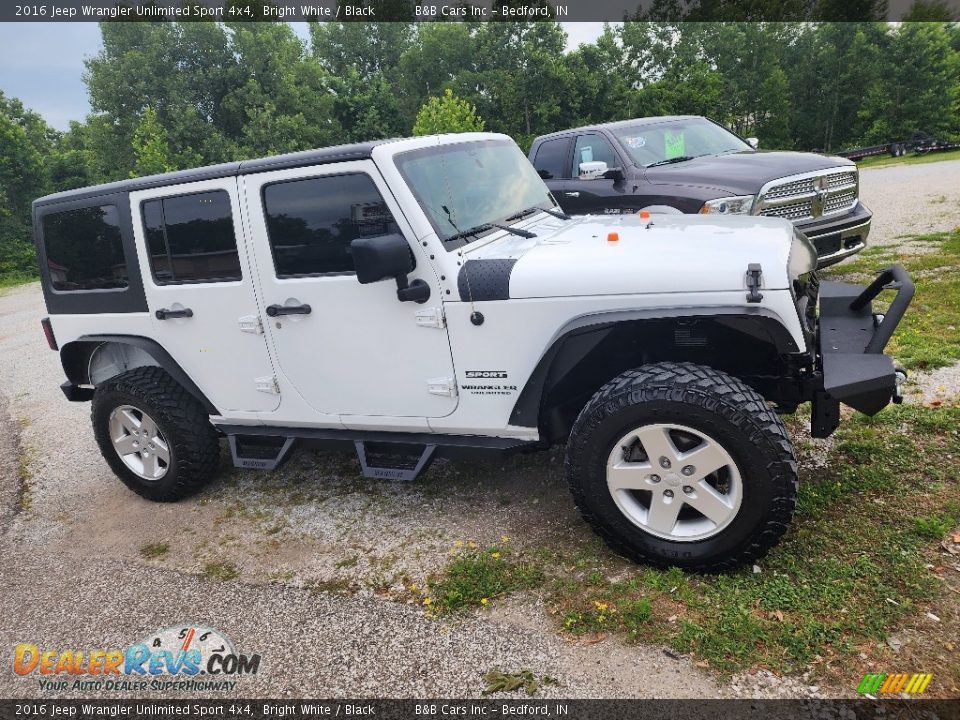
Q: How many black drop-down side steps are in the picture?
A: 2